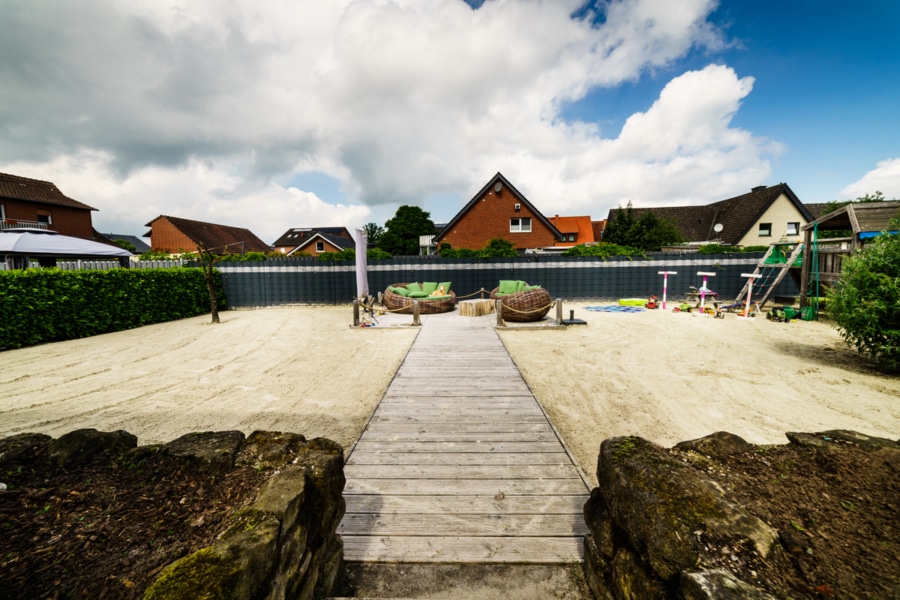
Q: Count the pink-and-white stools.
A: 3